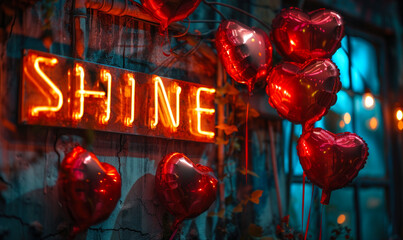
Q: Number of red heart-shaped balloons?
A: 7